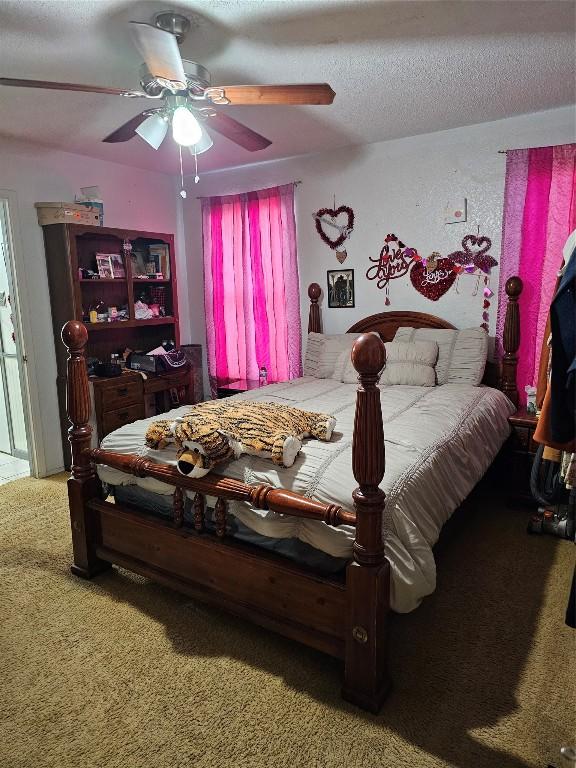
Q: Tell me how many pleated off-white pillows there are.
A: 4